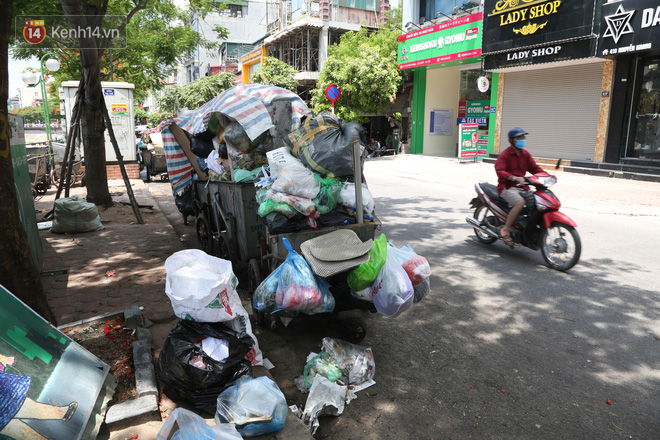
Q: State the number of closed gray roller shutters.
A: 1